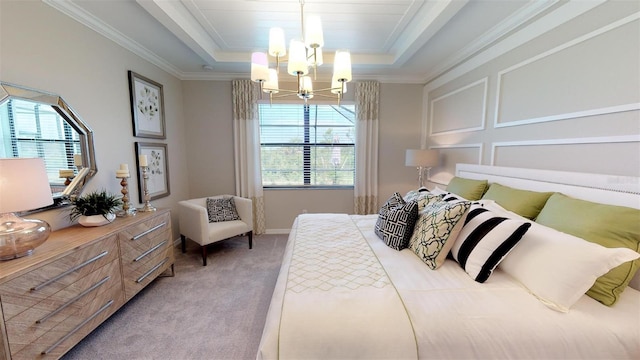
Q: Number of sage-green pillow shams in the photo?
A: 3